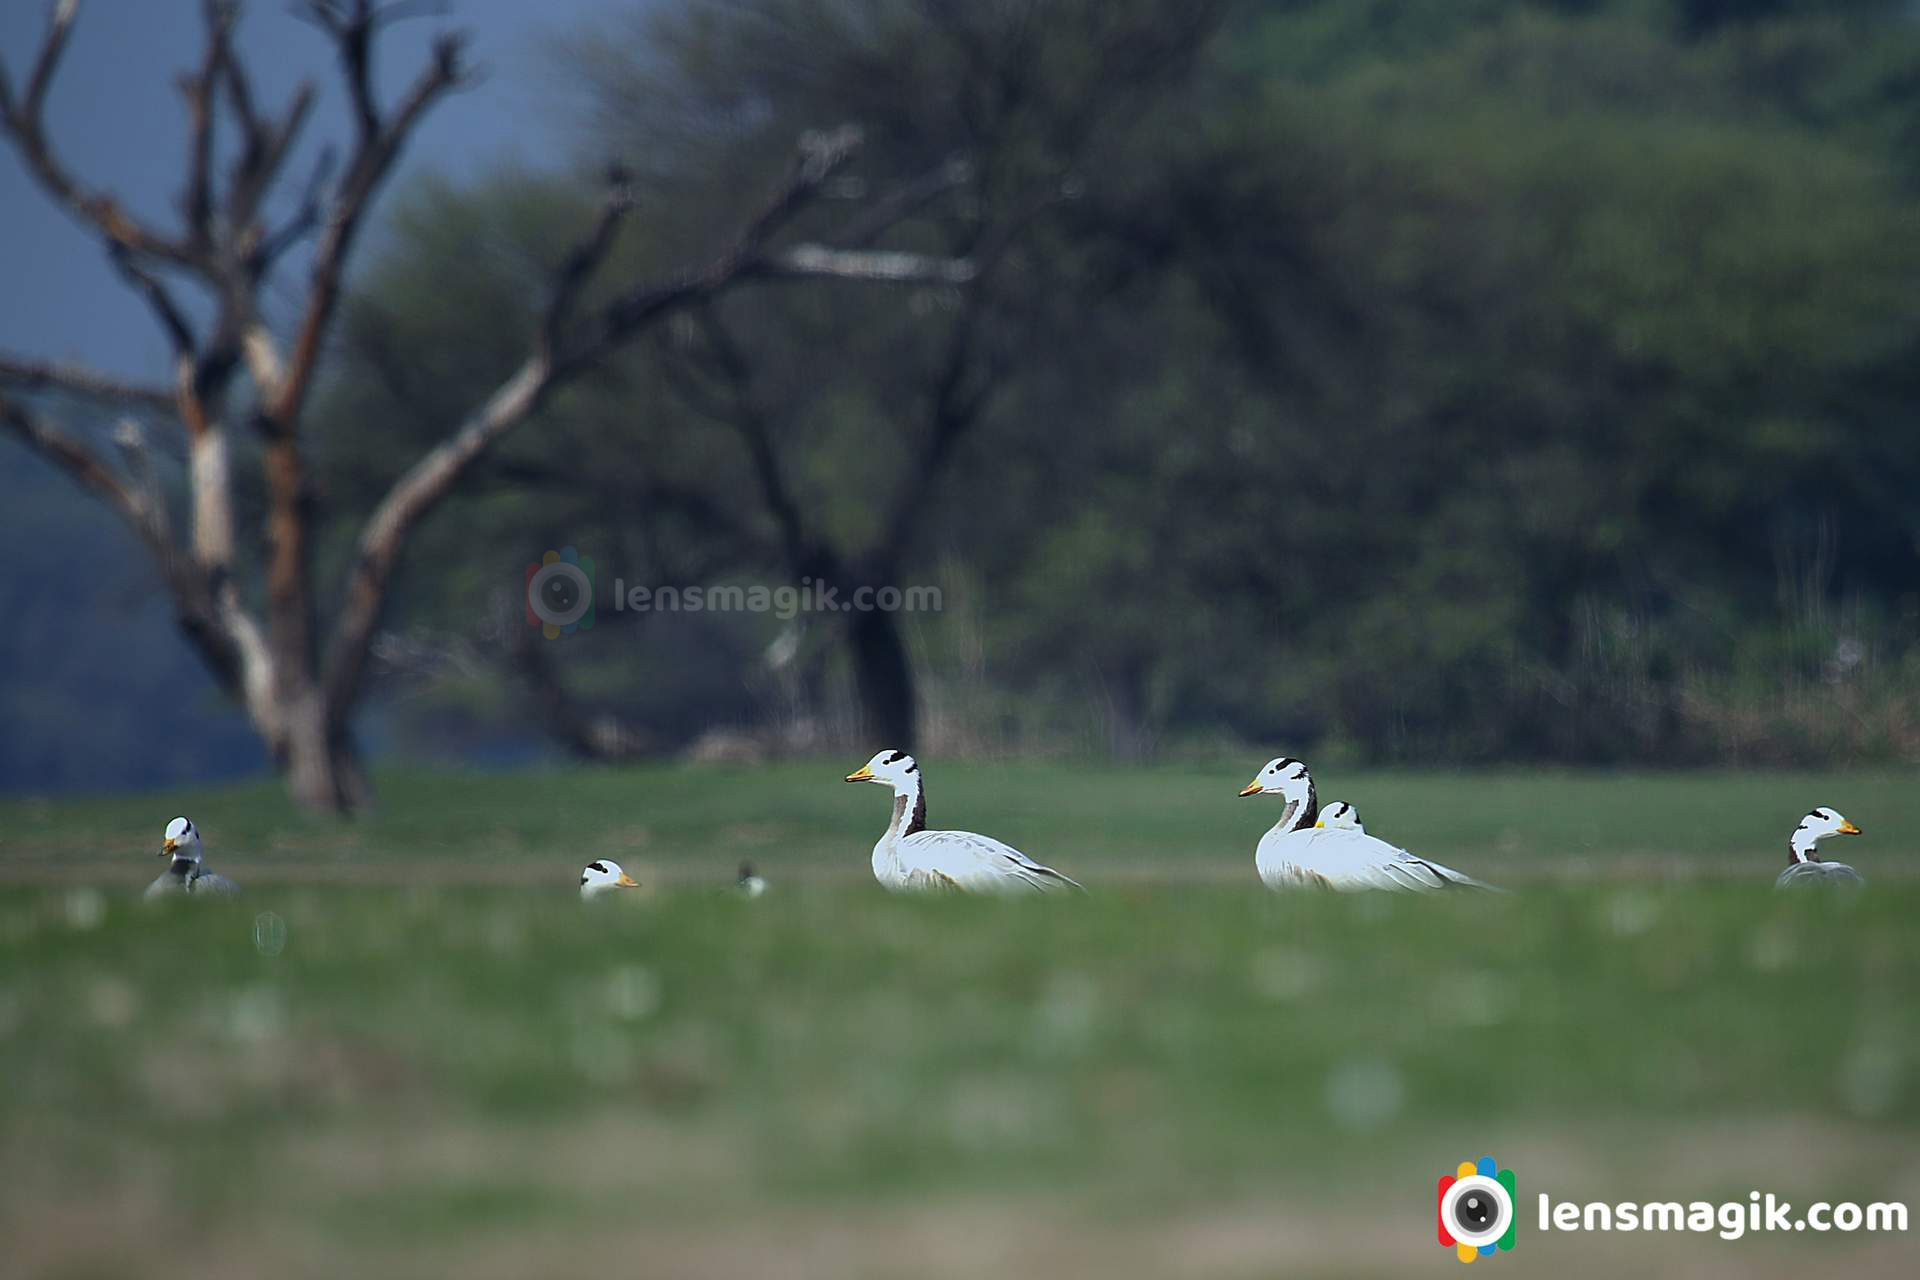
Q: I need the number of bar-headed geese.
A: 6